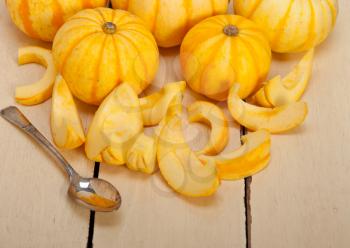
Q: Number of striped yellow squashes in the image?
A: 5